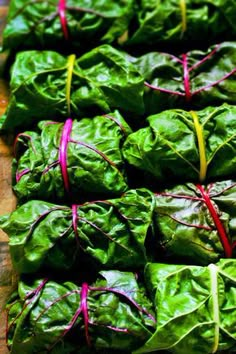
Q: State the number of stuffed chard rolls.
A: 10